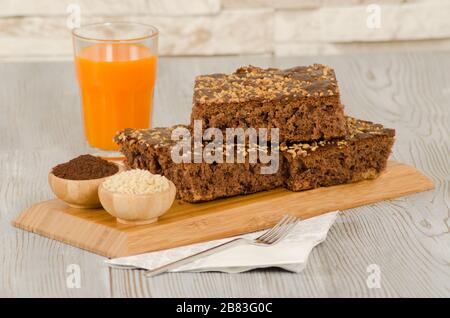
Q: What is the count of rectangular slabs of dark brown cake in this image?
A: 3